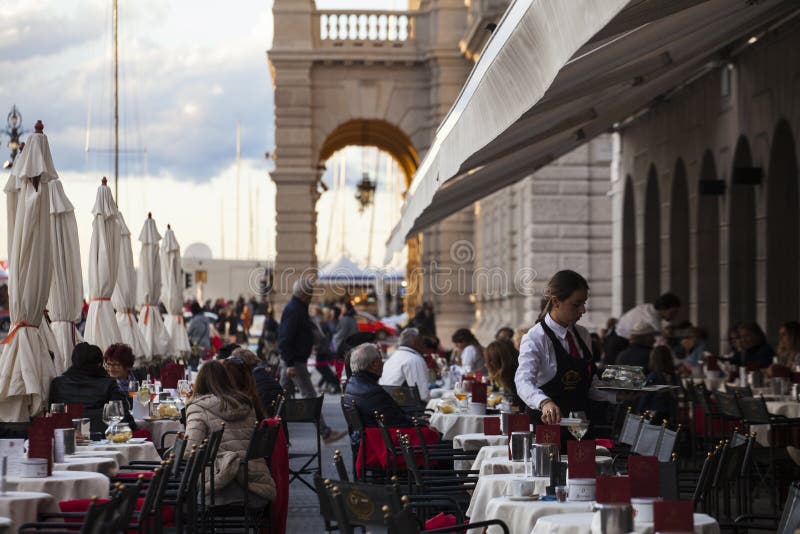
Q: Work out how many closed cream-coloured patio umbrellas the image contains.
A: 7